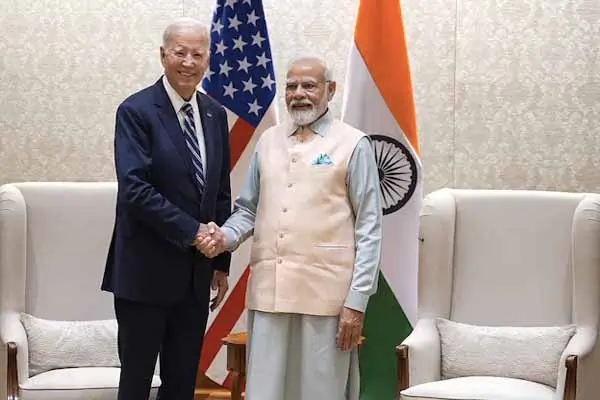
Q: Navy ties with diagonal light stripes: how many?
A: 1